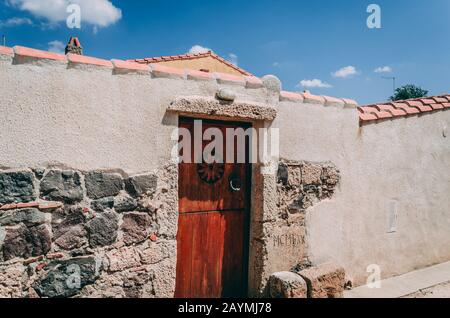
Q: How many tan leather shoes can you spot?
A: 0